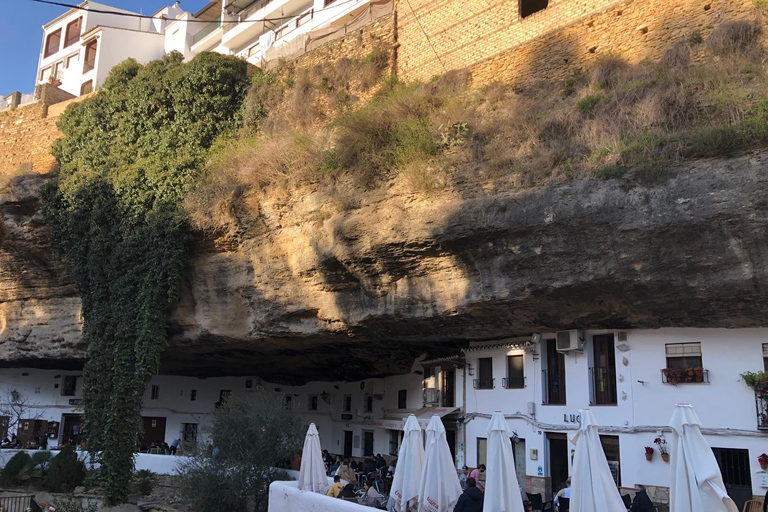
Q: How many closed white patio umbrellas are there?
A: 6